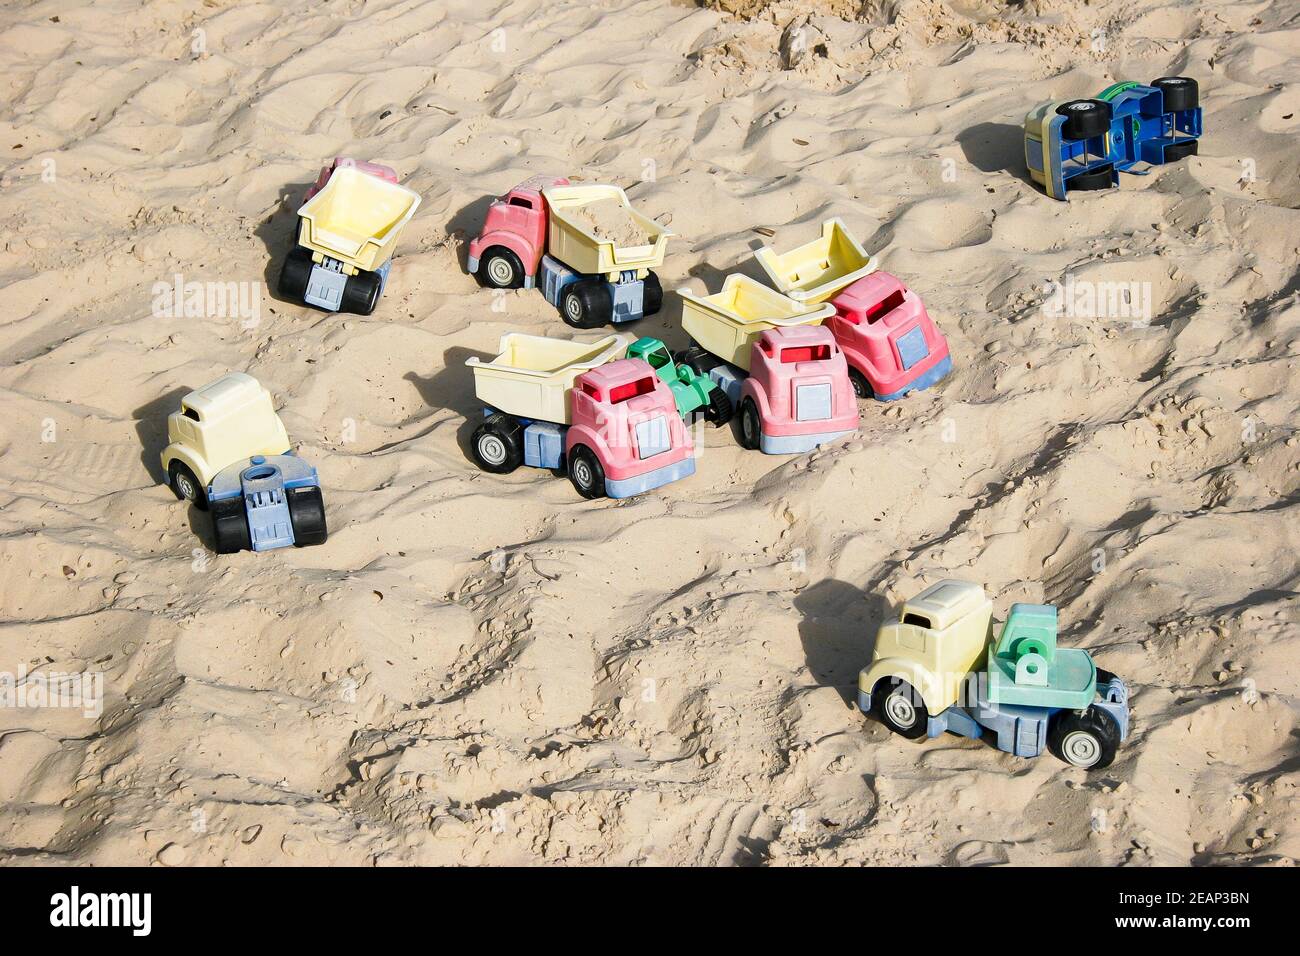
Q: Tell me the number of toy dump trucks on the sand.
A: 5